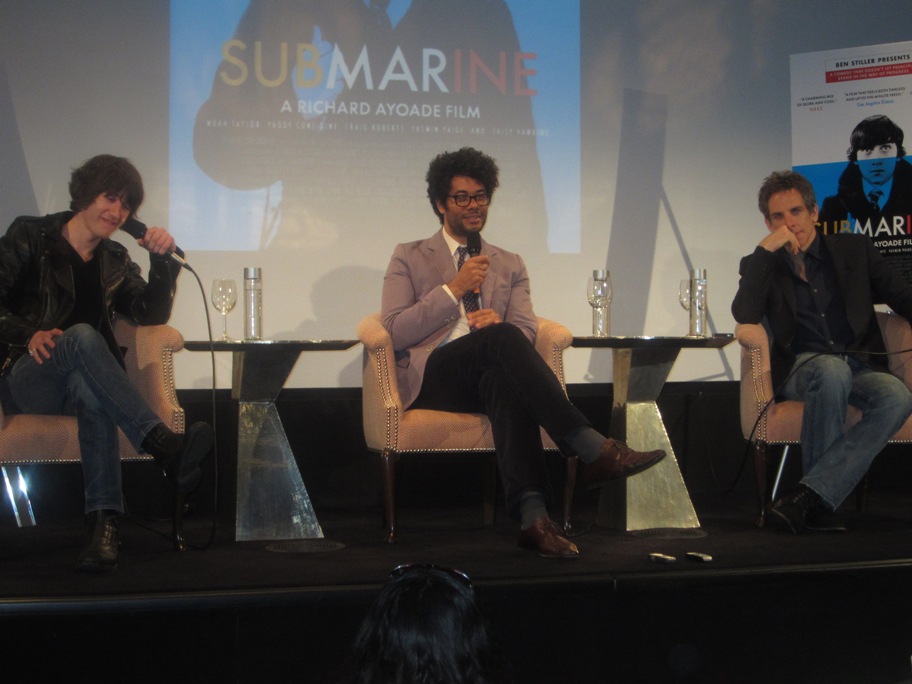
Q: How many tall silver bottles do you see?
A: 3